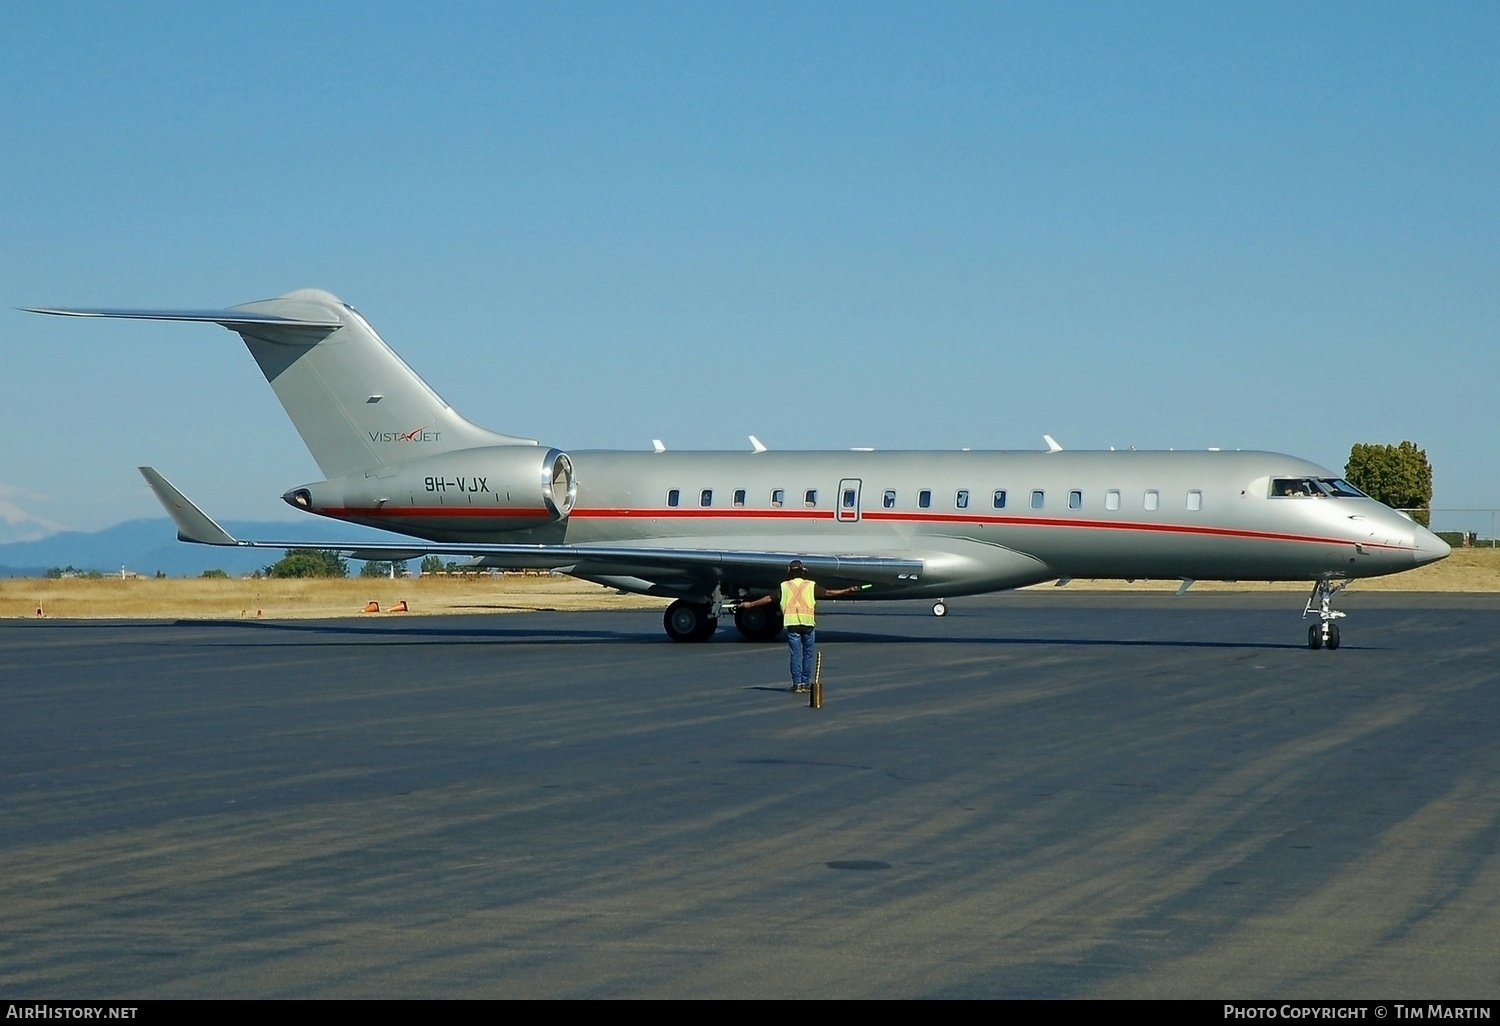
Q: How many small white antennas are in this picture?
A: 3